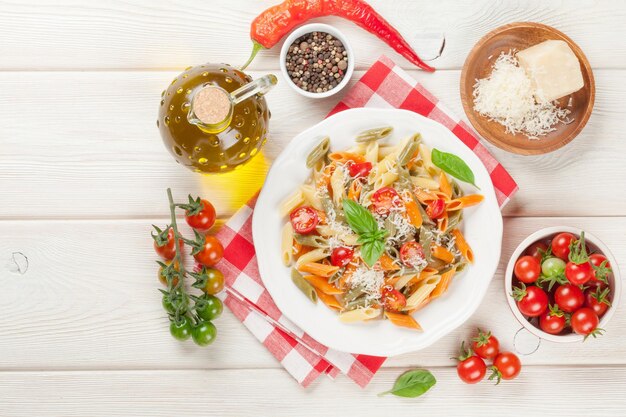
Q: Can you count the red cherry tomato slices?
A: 7